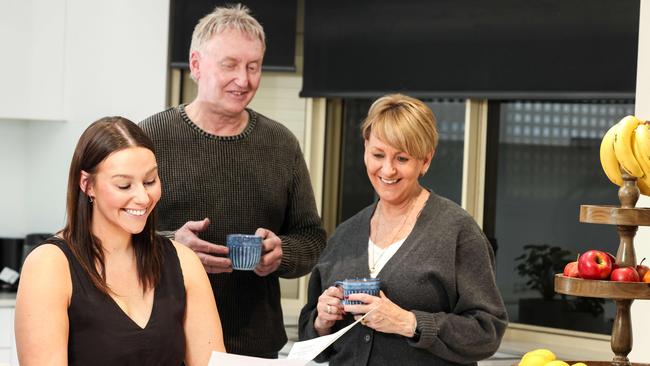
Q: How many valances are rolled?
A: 2